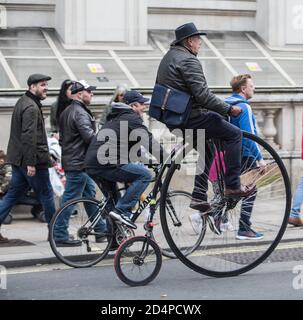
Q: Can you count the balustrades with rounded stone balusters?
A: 1